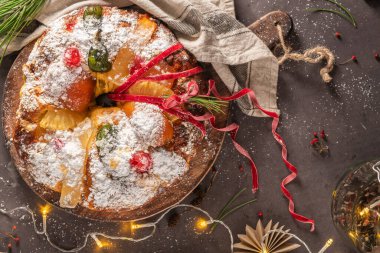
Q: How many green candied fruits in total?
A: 3